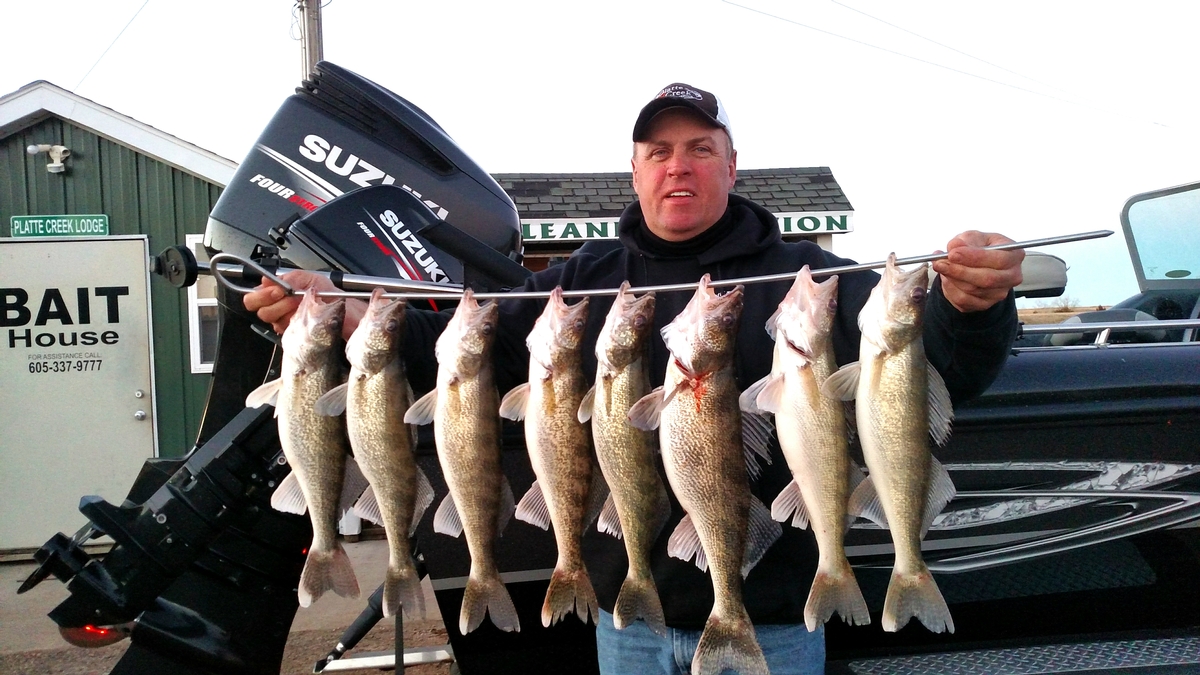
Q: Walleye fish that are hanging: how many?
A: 8